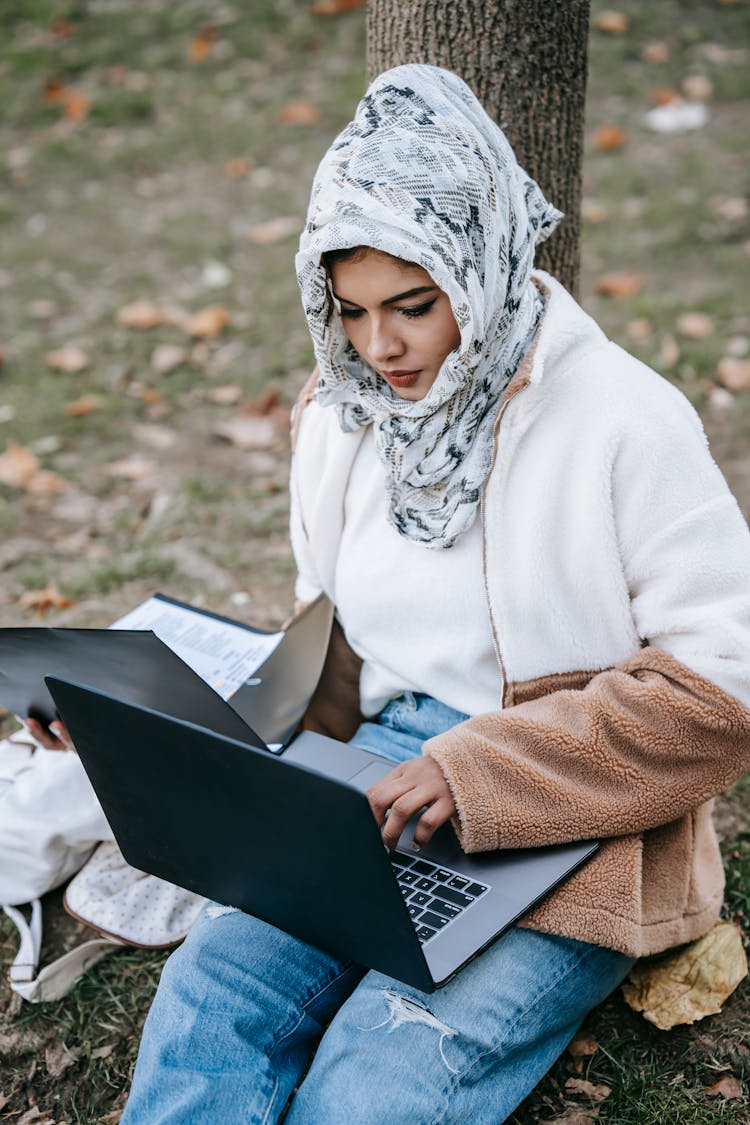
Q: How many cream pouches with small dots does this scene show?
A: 1